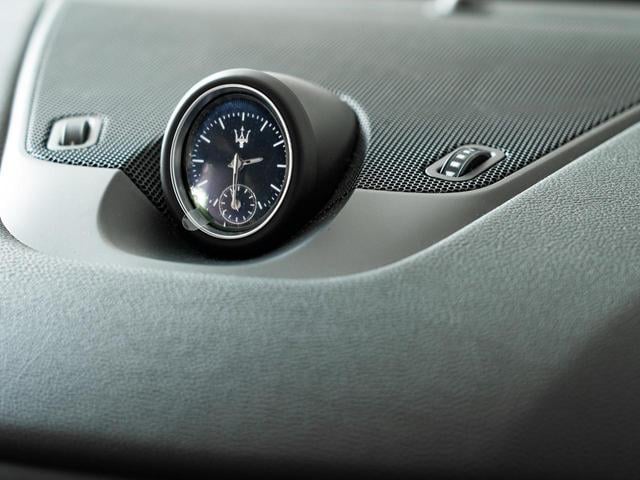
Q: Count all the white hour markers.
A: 11